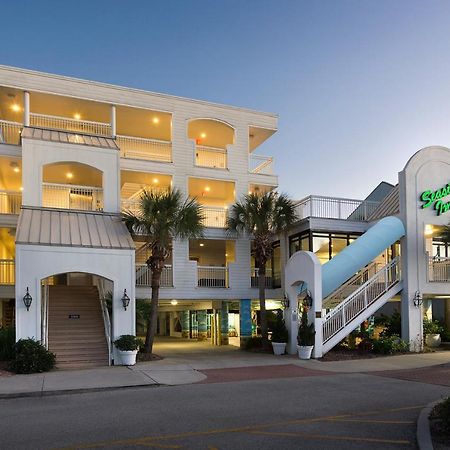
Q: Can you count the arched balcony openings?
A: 2